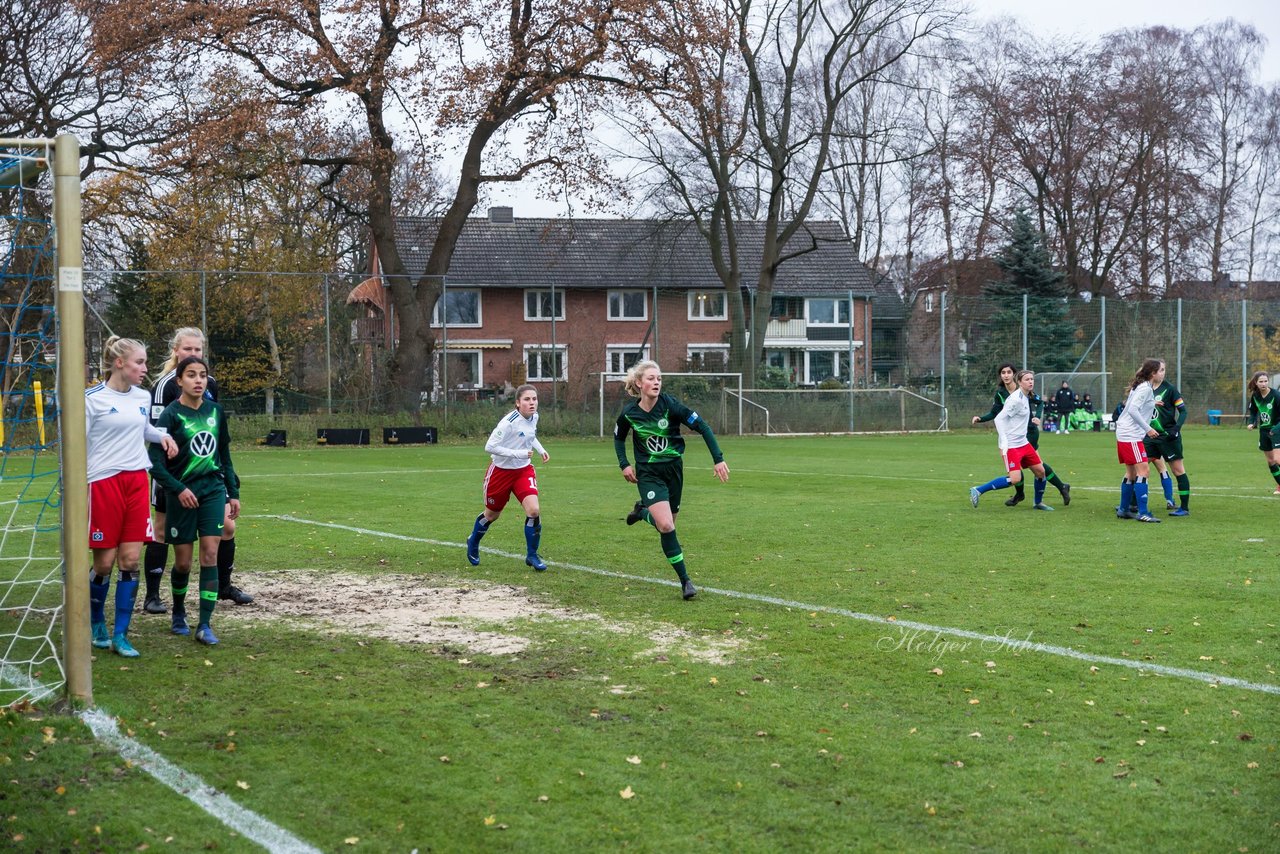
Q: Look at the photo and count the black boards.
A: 3